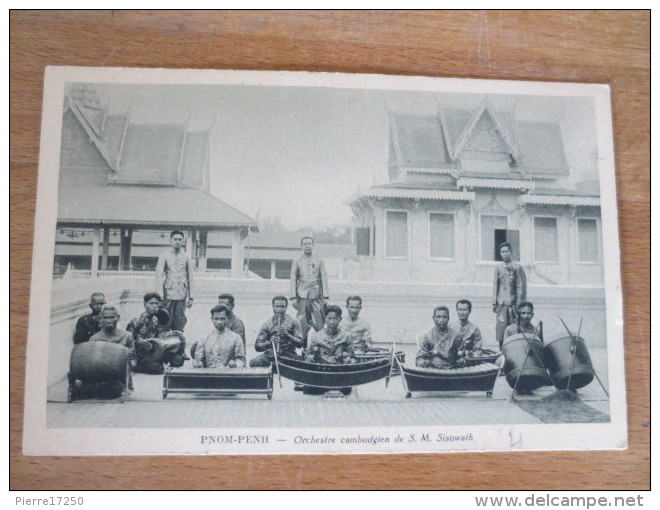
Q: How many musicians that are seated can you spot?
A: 11